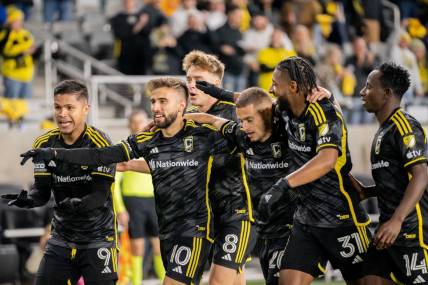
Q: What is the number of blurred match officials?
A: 1